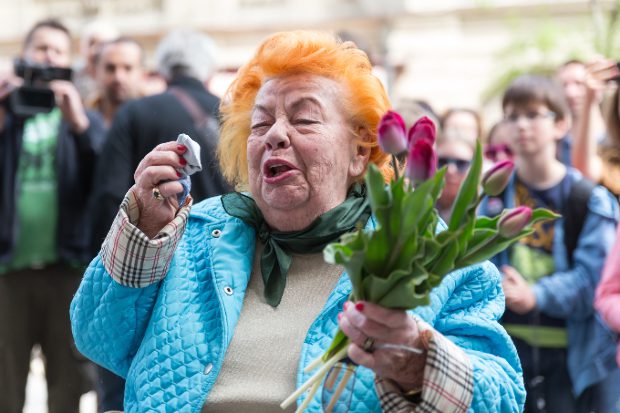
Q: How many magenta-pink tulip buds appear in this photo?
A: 5